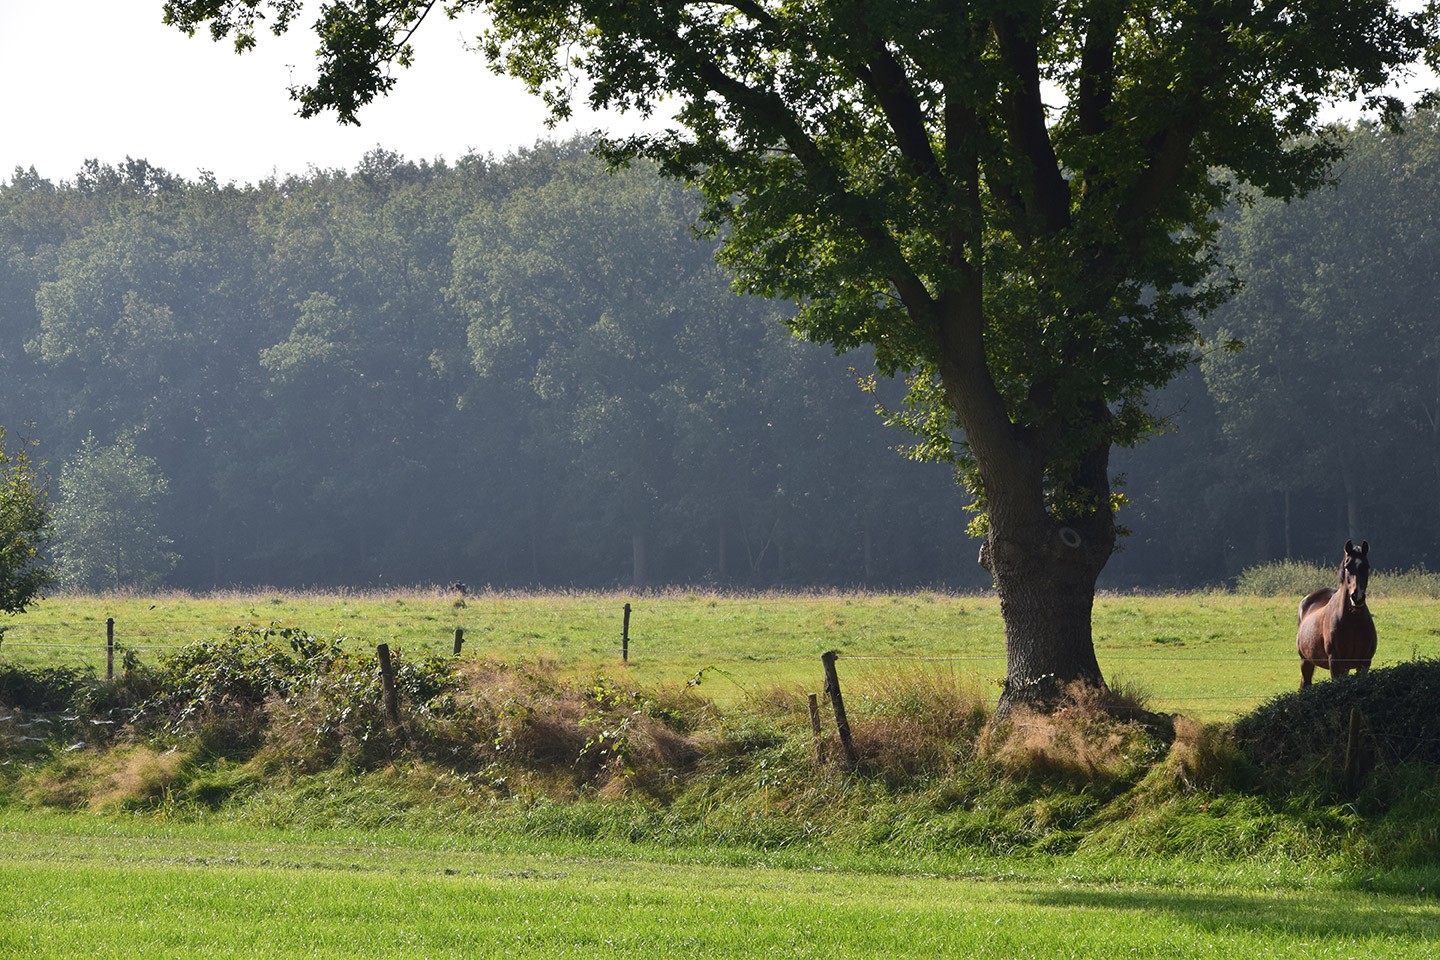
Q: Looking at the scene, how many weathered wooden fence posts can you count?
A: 7